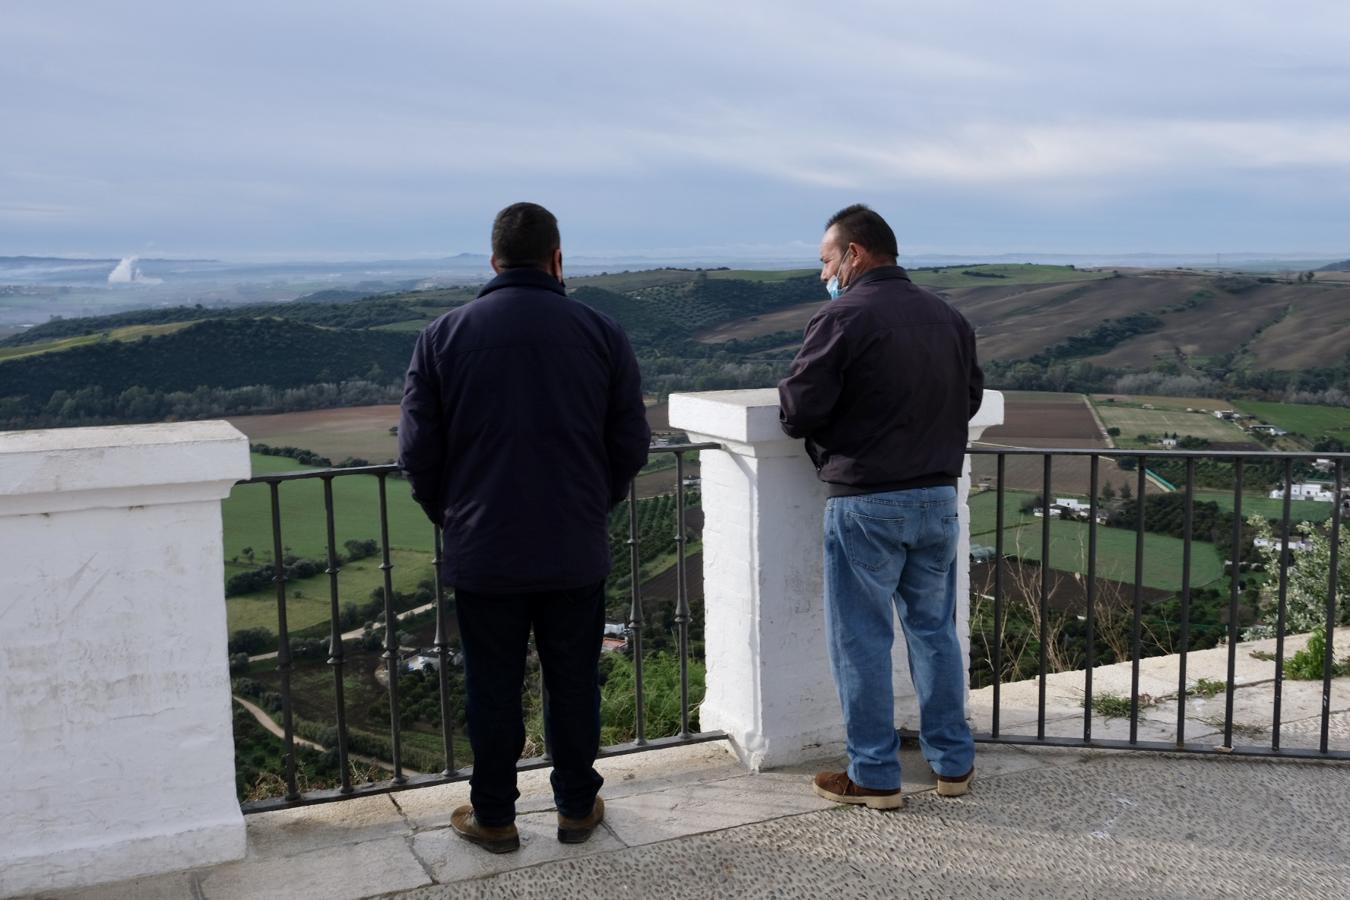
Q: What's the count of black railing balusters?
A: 15